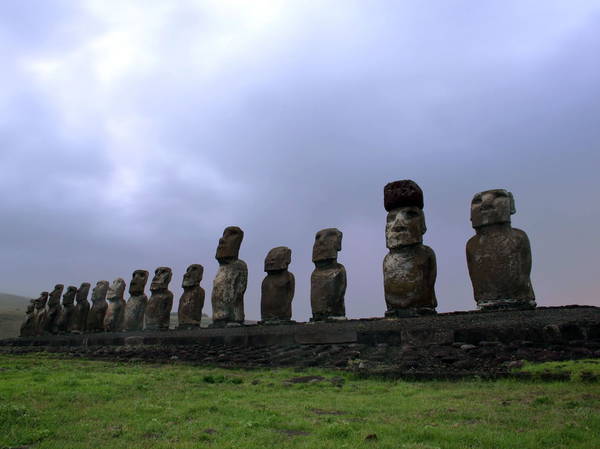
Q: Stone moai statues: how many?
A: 15